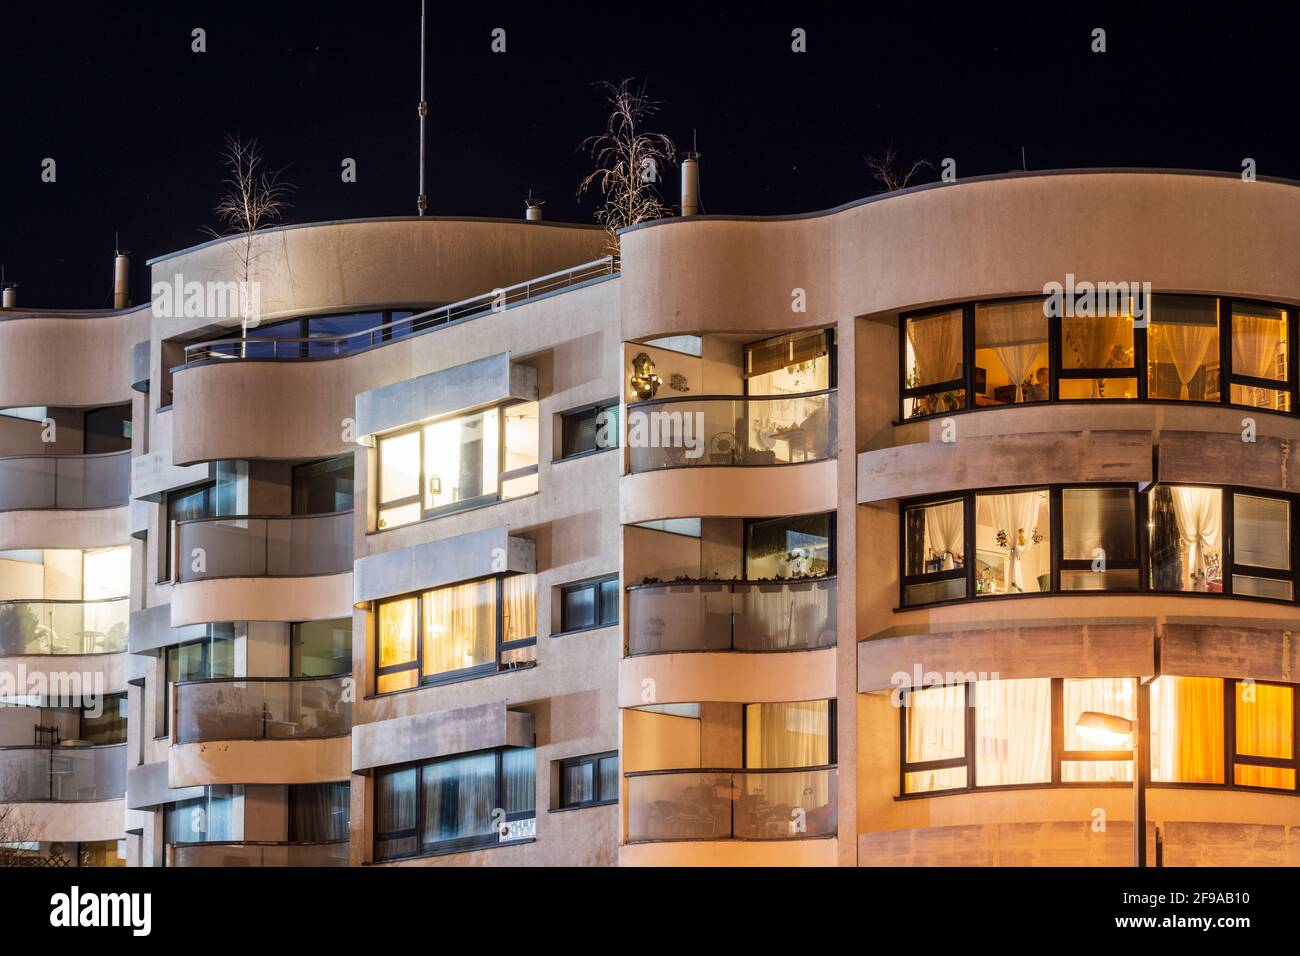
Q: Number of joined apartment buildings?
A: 3